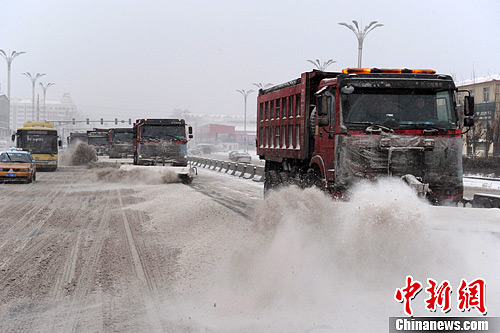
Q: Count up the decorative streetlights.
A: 7